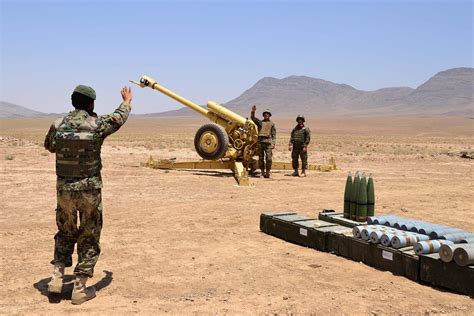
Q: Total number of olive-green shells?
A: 4